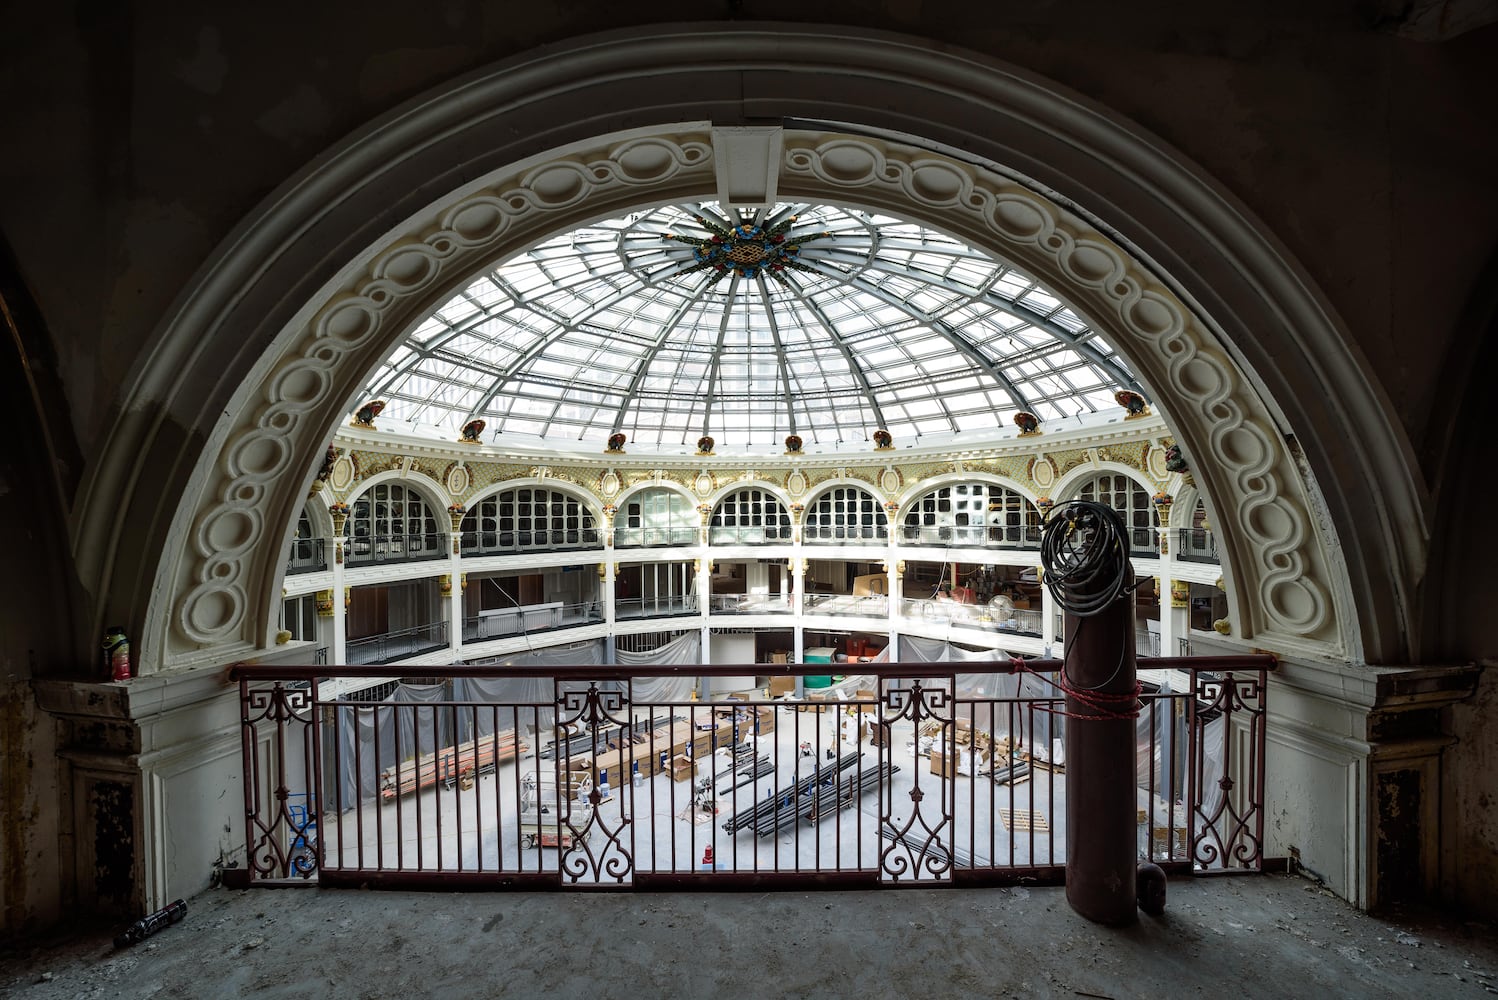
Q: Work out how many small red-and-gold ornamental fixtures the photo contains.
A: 8